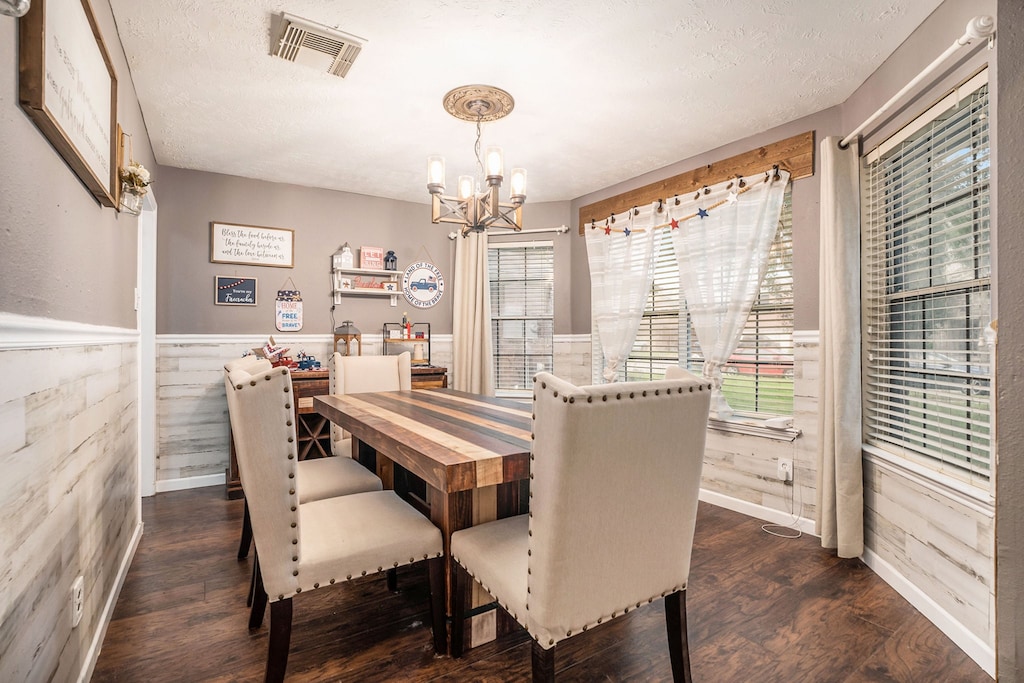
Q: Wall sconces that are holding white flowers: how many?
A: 1